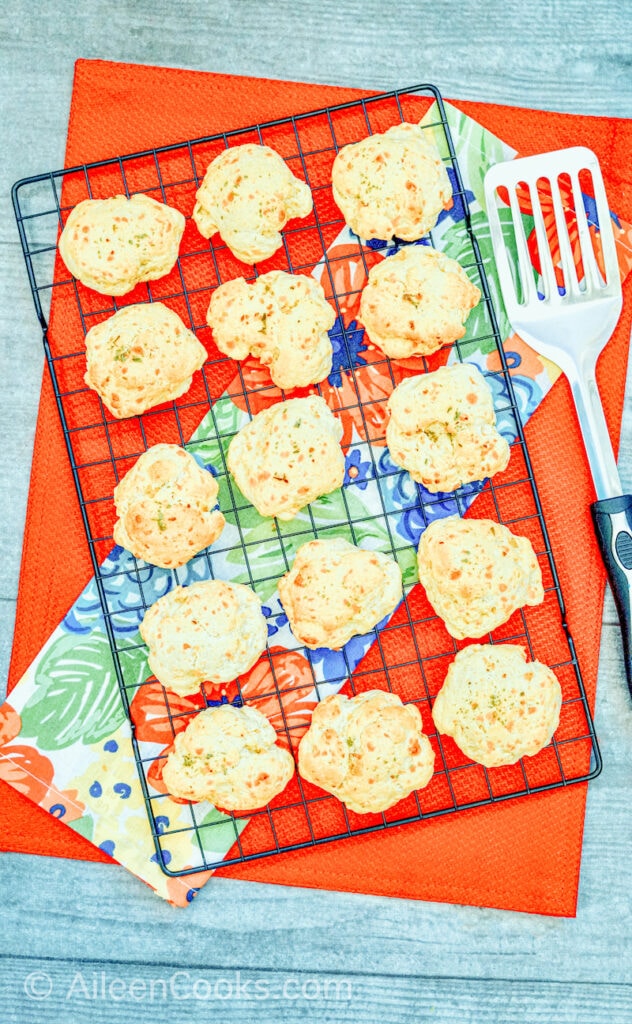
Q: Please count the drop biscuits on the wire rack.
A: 15